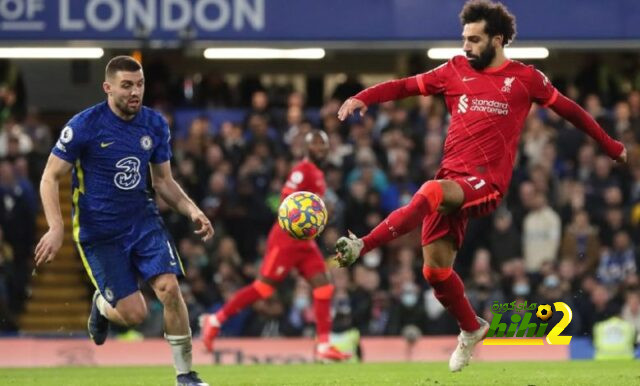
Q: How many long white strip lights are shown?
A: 3